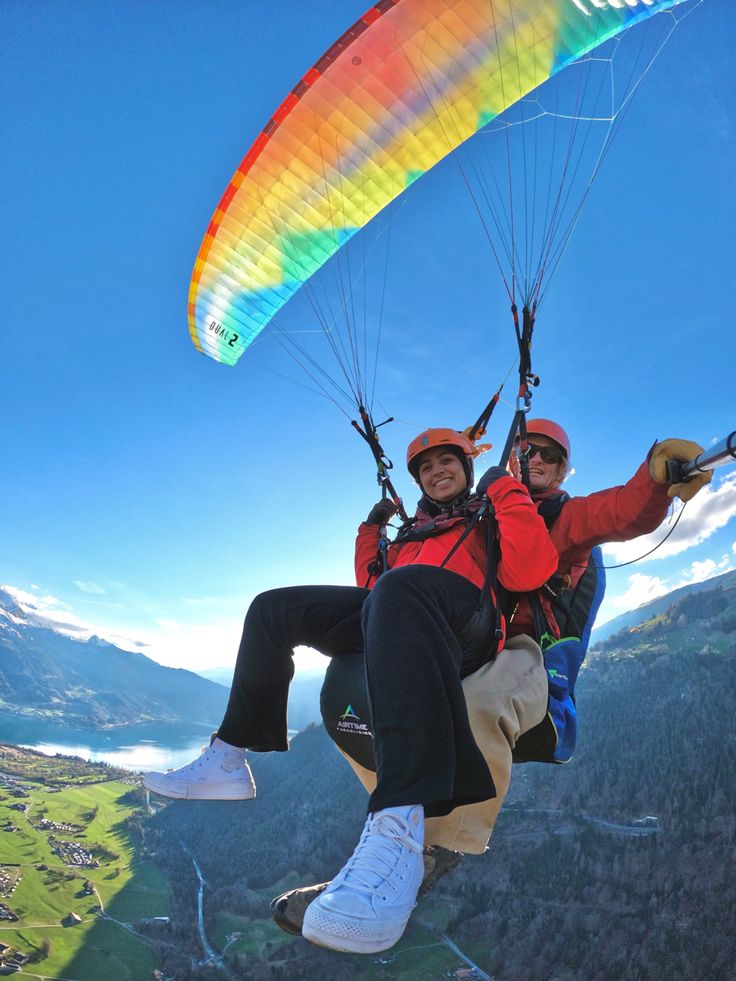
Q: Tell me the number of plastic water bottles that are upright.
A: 0